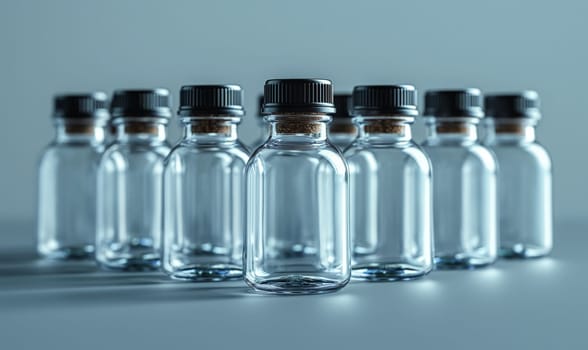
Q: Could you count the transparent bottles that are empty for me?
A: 9